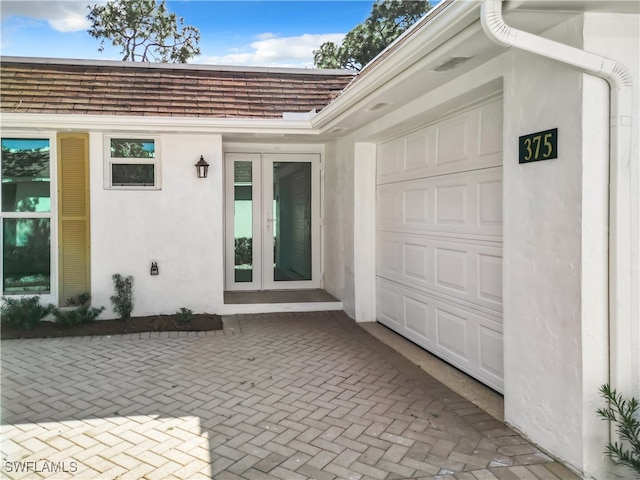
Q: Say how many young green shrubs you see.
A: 5